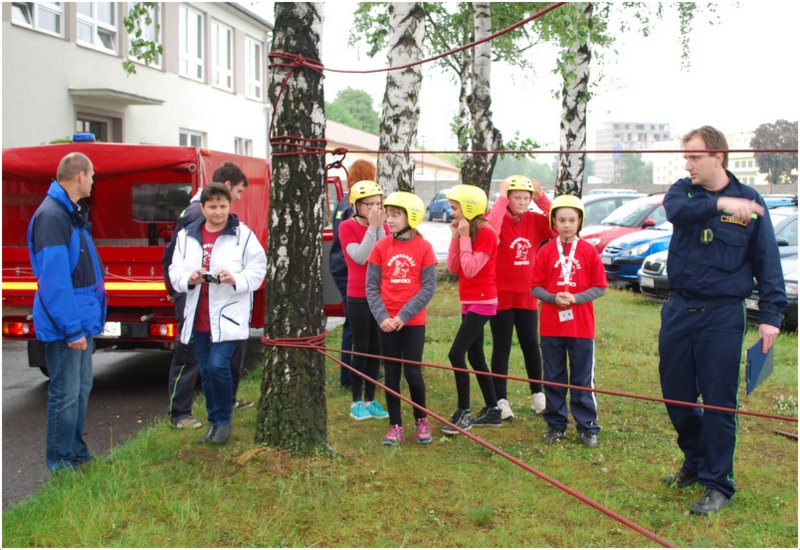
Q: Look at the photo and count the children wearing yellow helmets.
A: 5